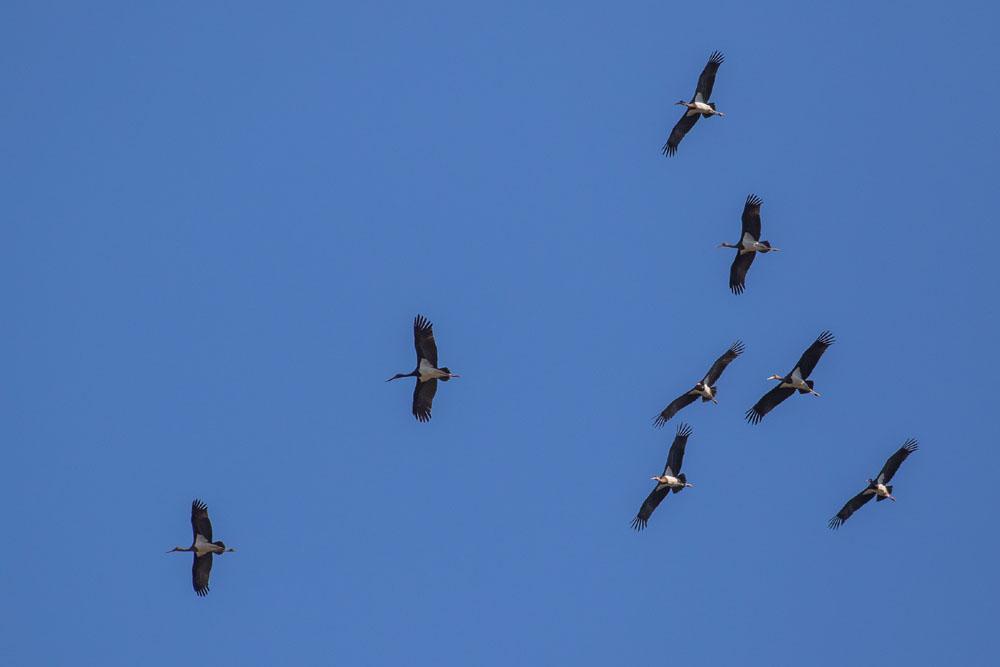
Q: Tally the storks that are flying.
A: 8